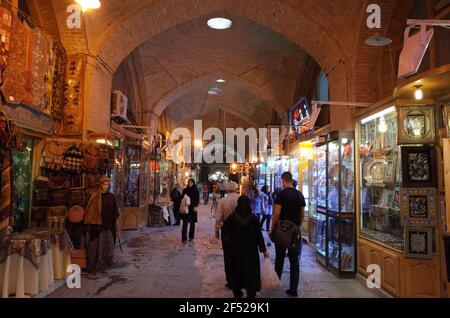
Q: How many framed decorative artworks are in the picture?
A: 4